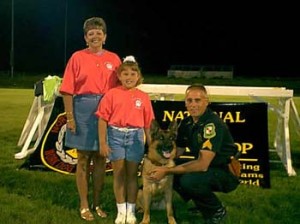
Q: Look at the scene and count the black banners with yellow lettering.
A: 1